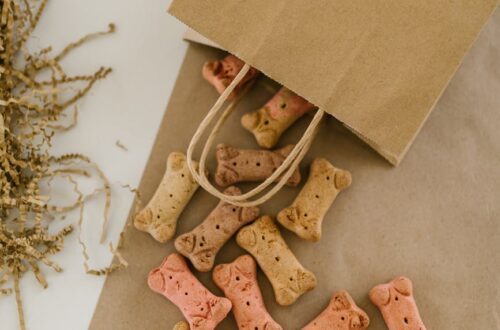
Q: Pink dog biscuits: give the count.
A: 5